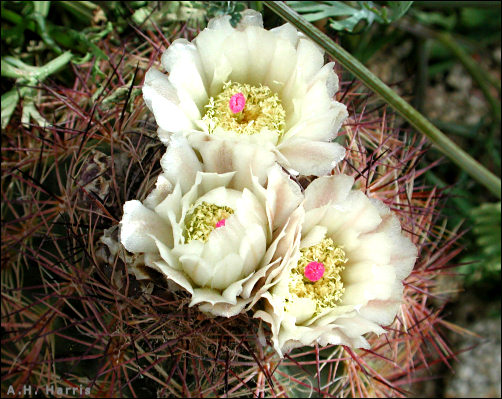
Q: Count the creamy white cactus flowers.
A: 3